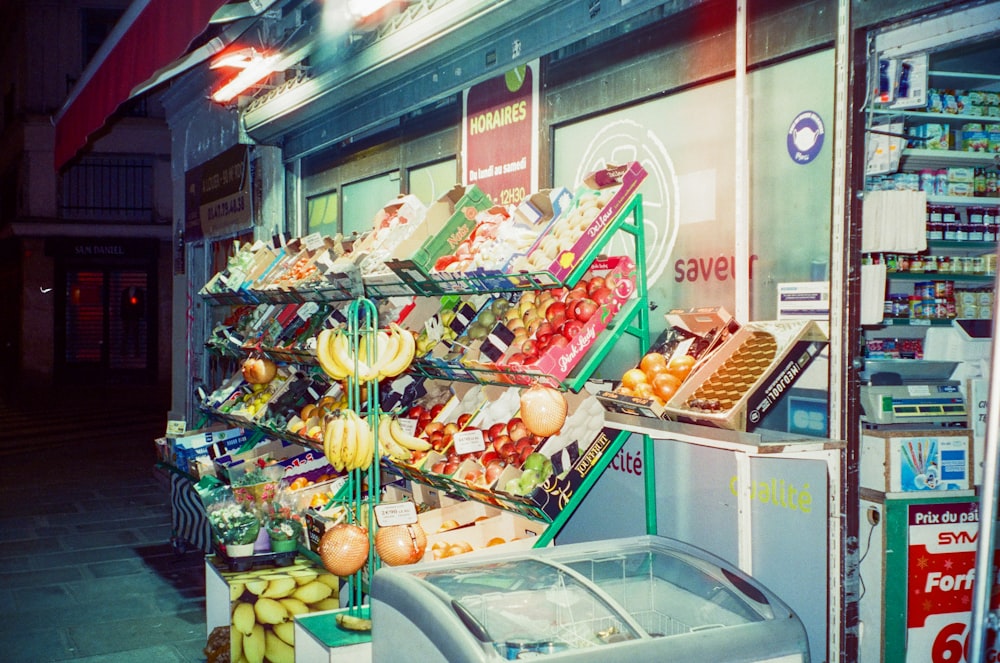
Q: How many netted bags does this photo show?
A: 4